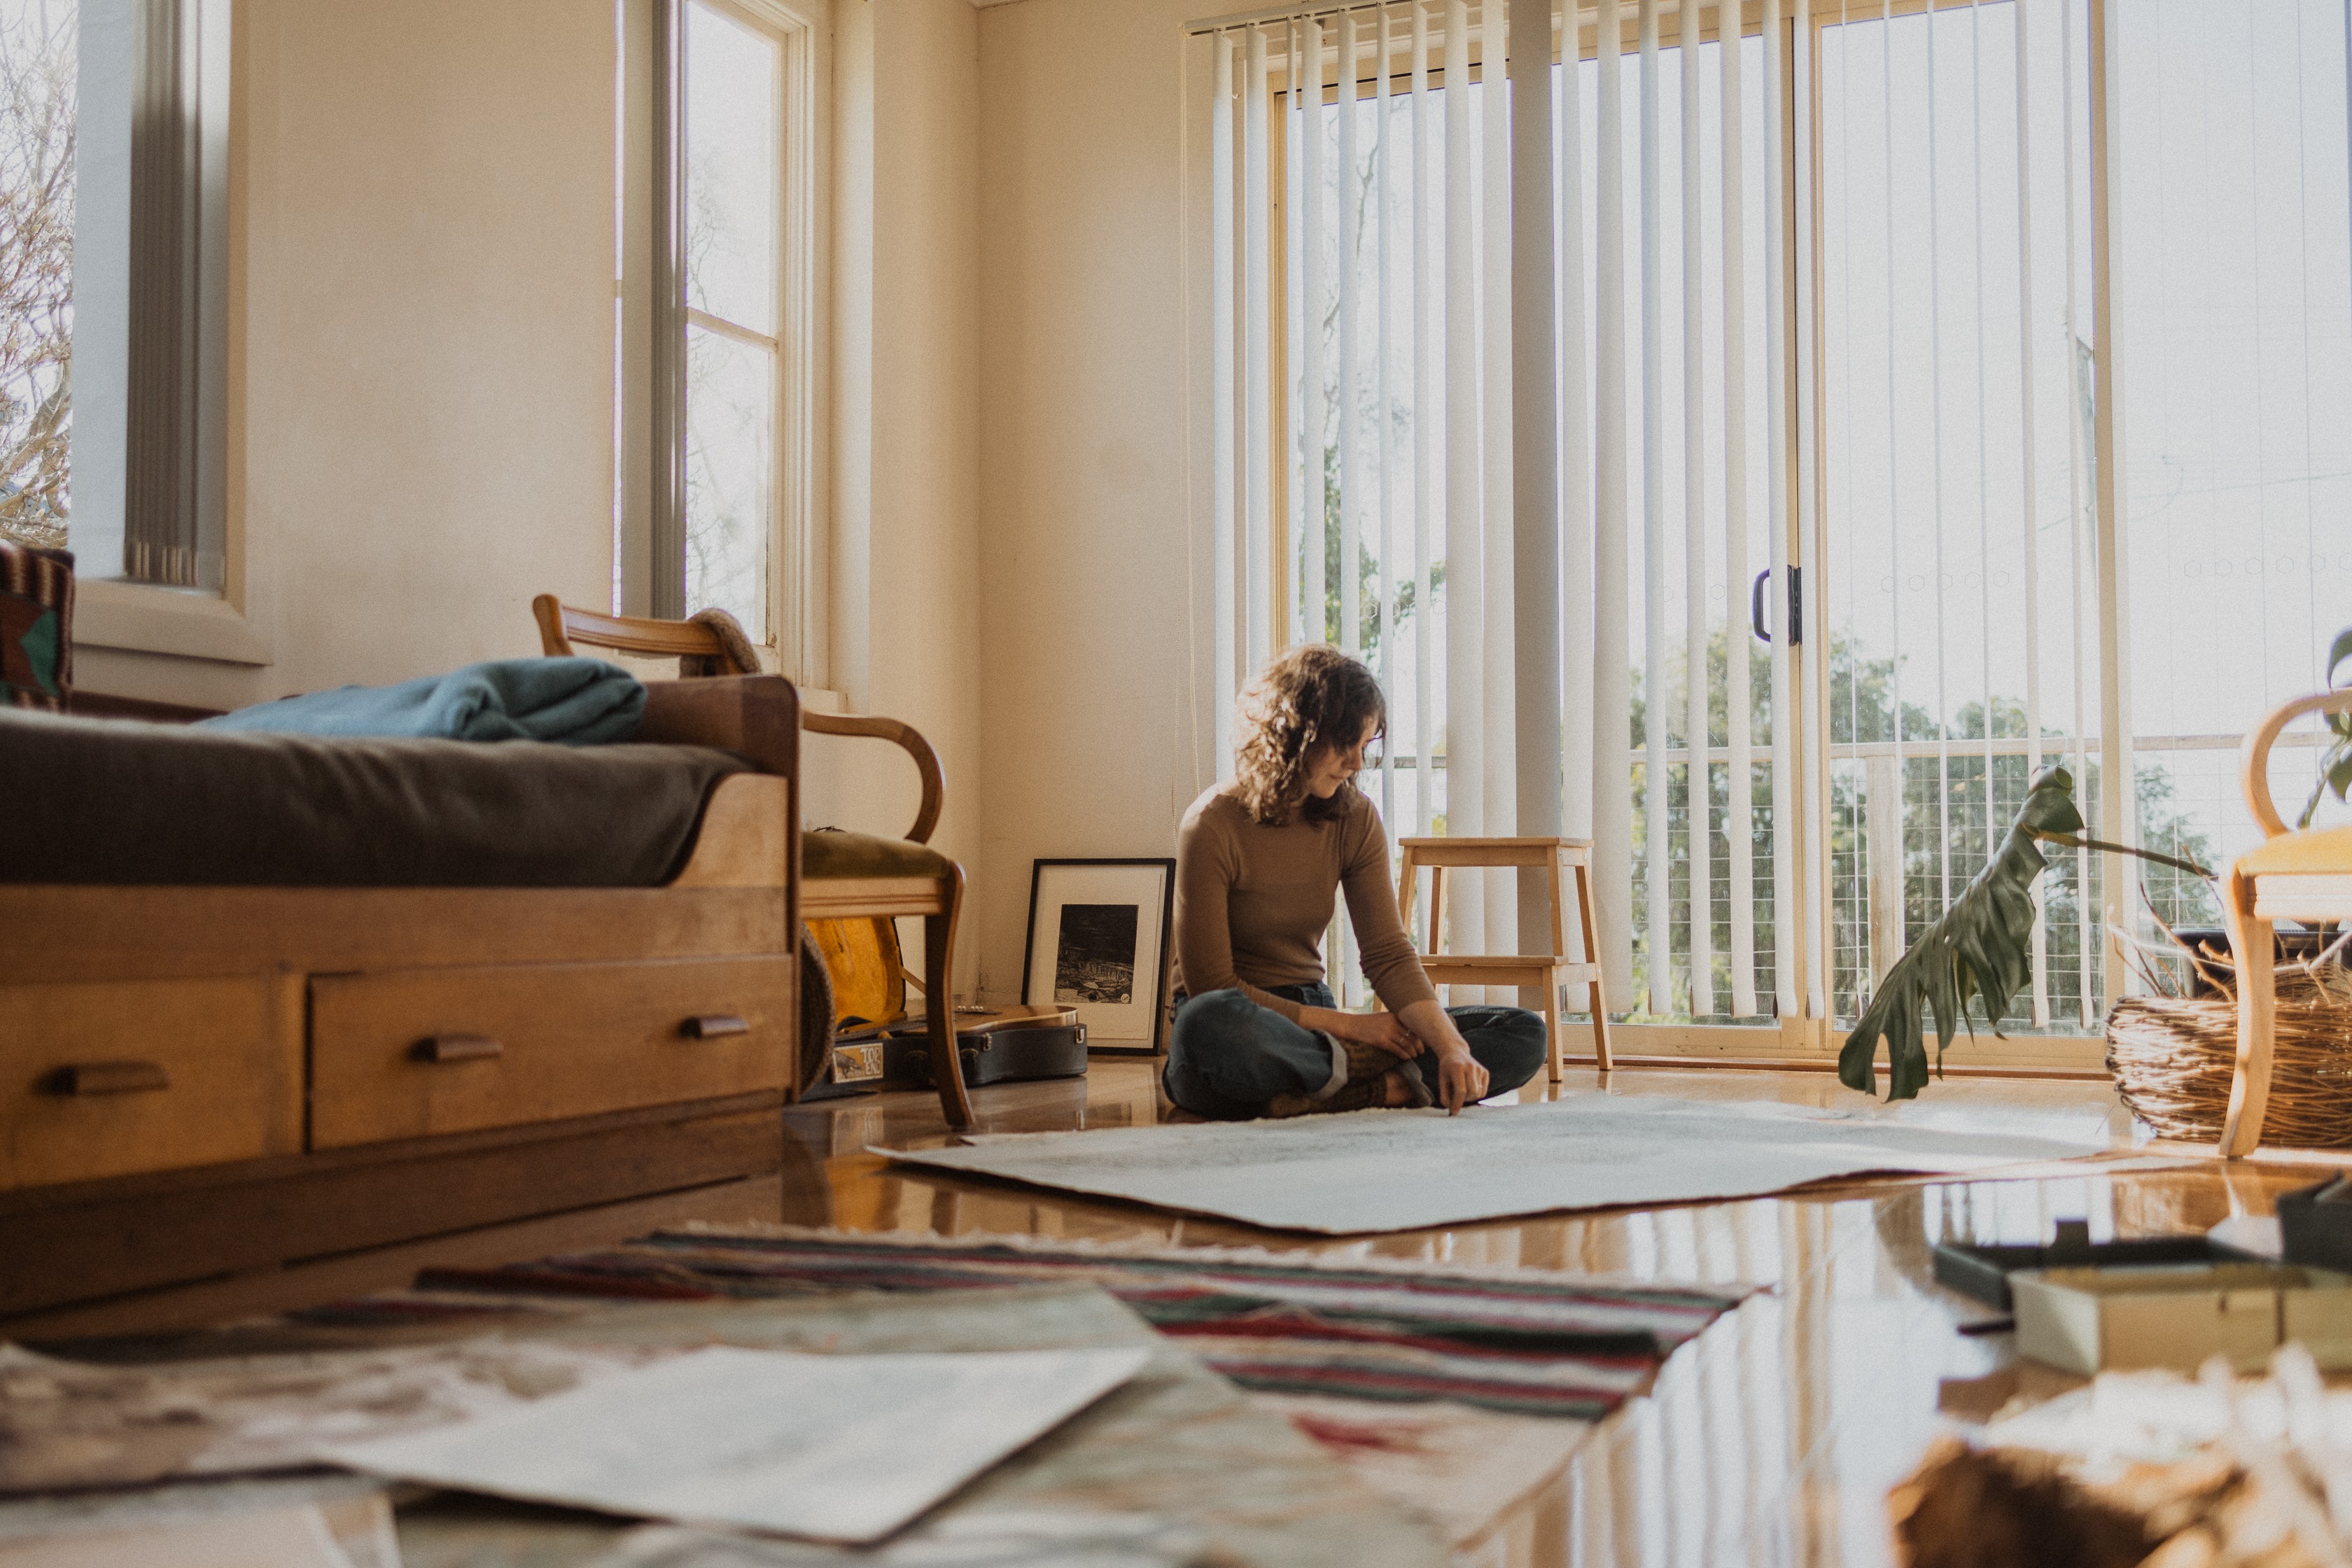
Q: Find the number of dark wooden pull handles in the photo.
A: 3